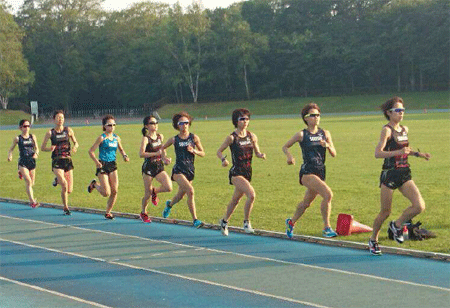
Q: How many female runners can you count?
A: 8